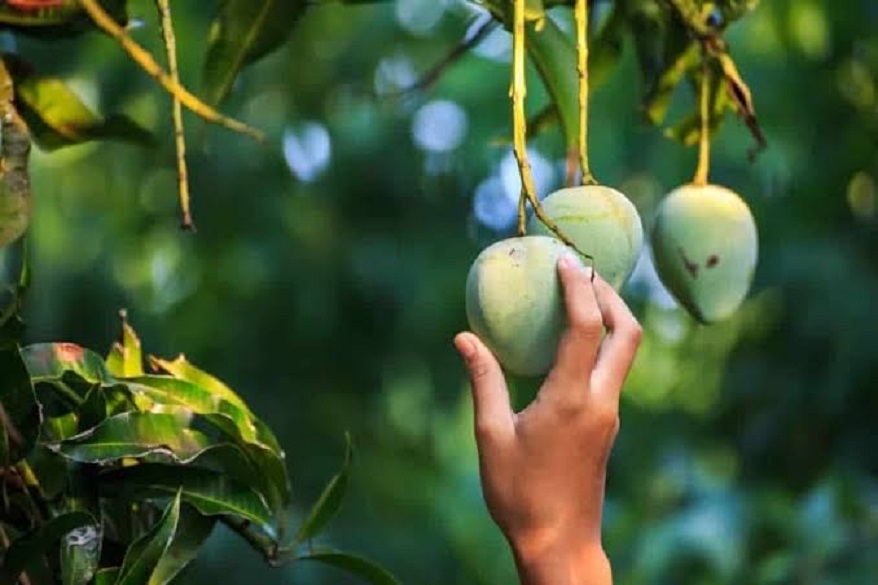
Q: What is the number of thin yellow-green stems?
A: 5